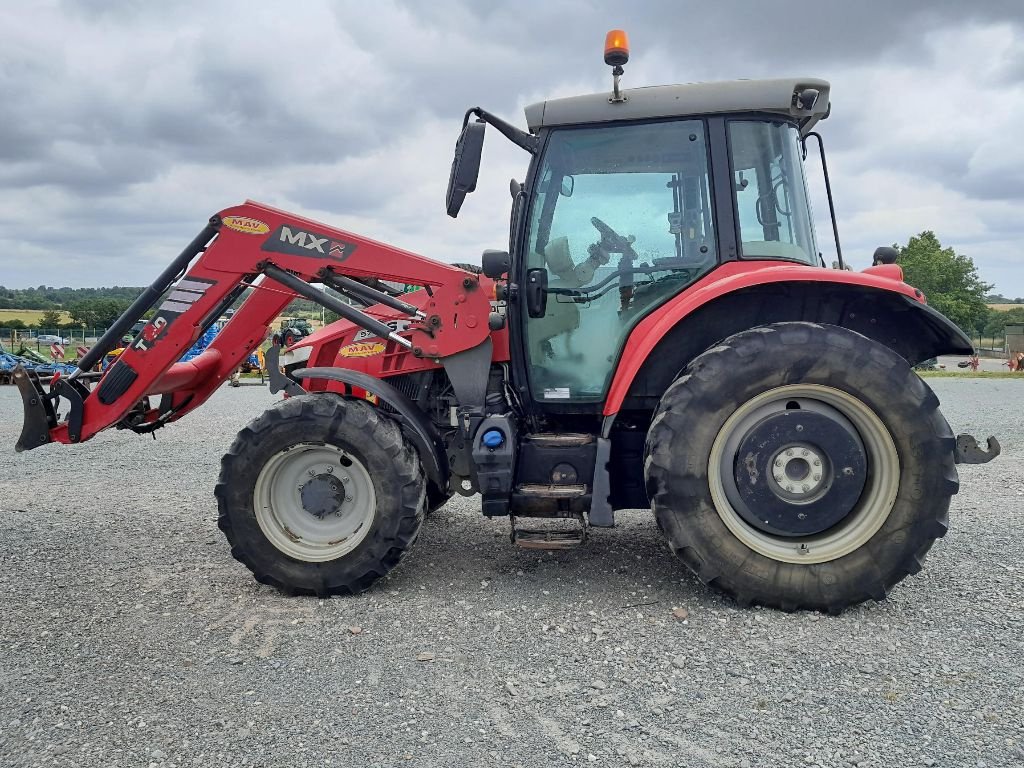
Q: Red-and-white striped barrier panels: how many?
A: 2